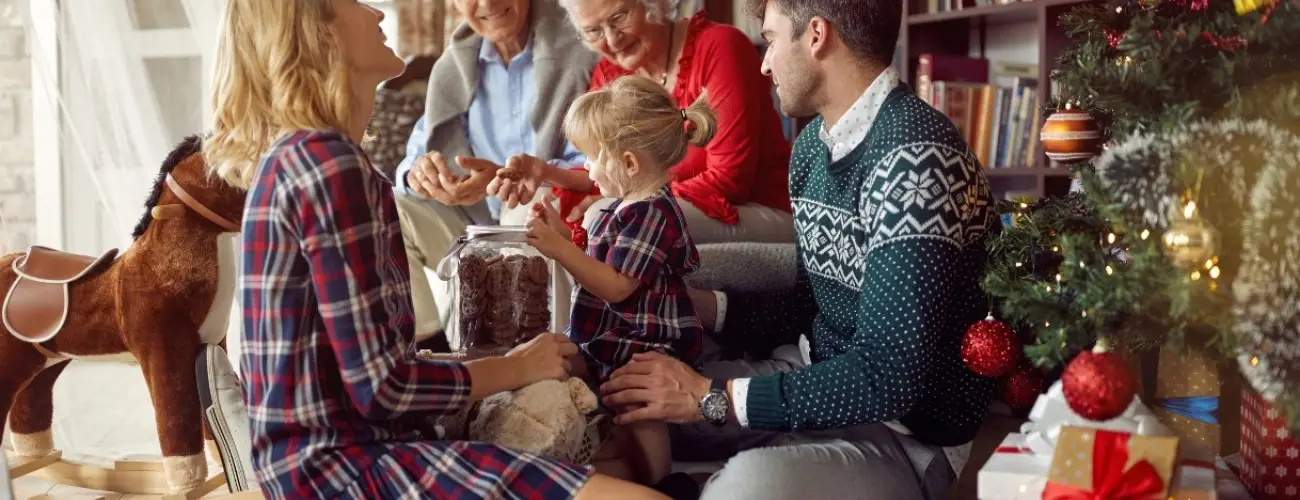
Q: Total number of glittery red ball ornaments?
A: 3